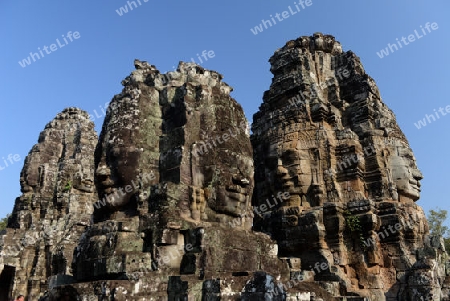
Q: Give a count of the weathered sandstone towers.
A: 3